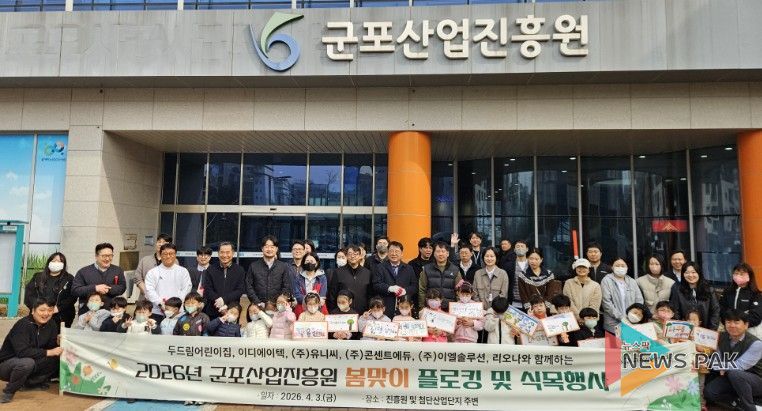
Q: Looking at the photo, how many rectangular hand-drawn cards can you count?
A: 13